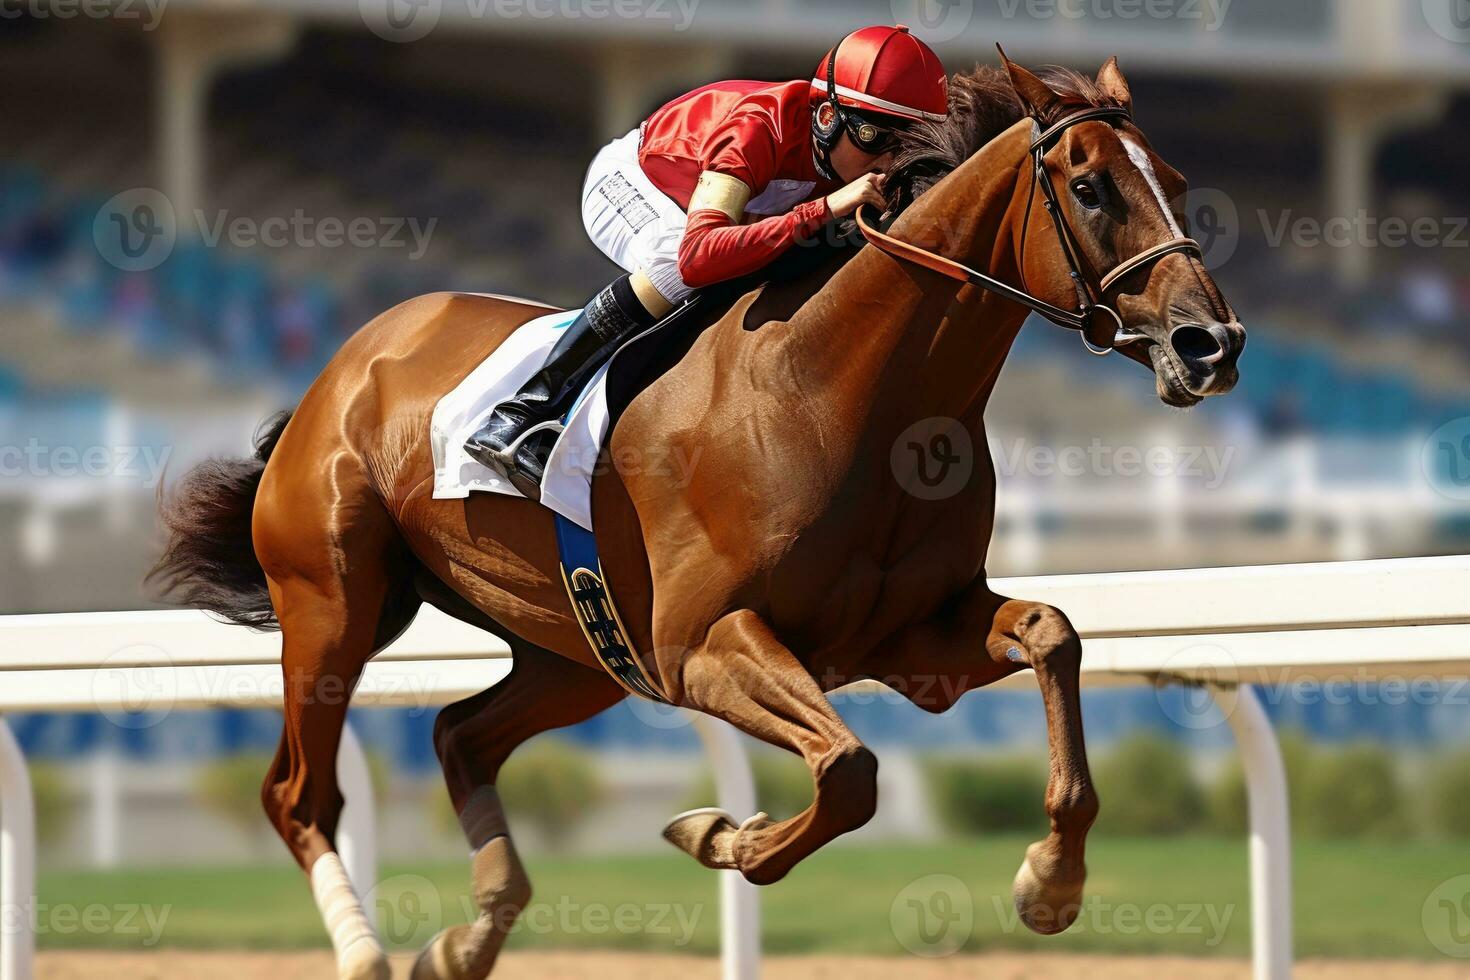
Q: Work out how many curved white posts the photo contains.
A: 4